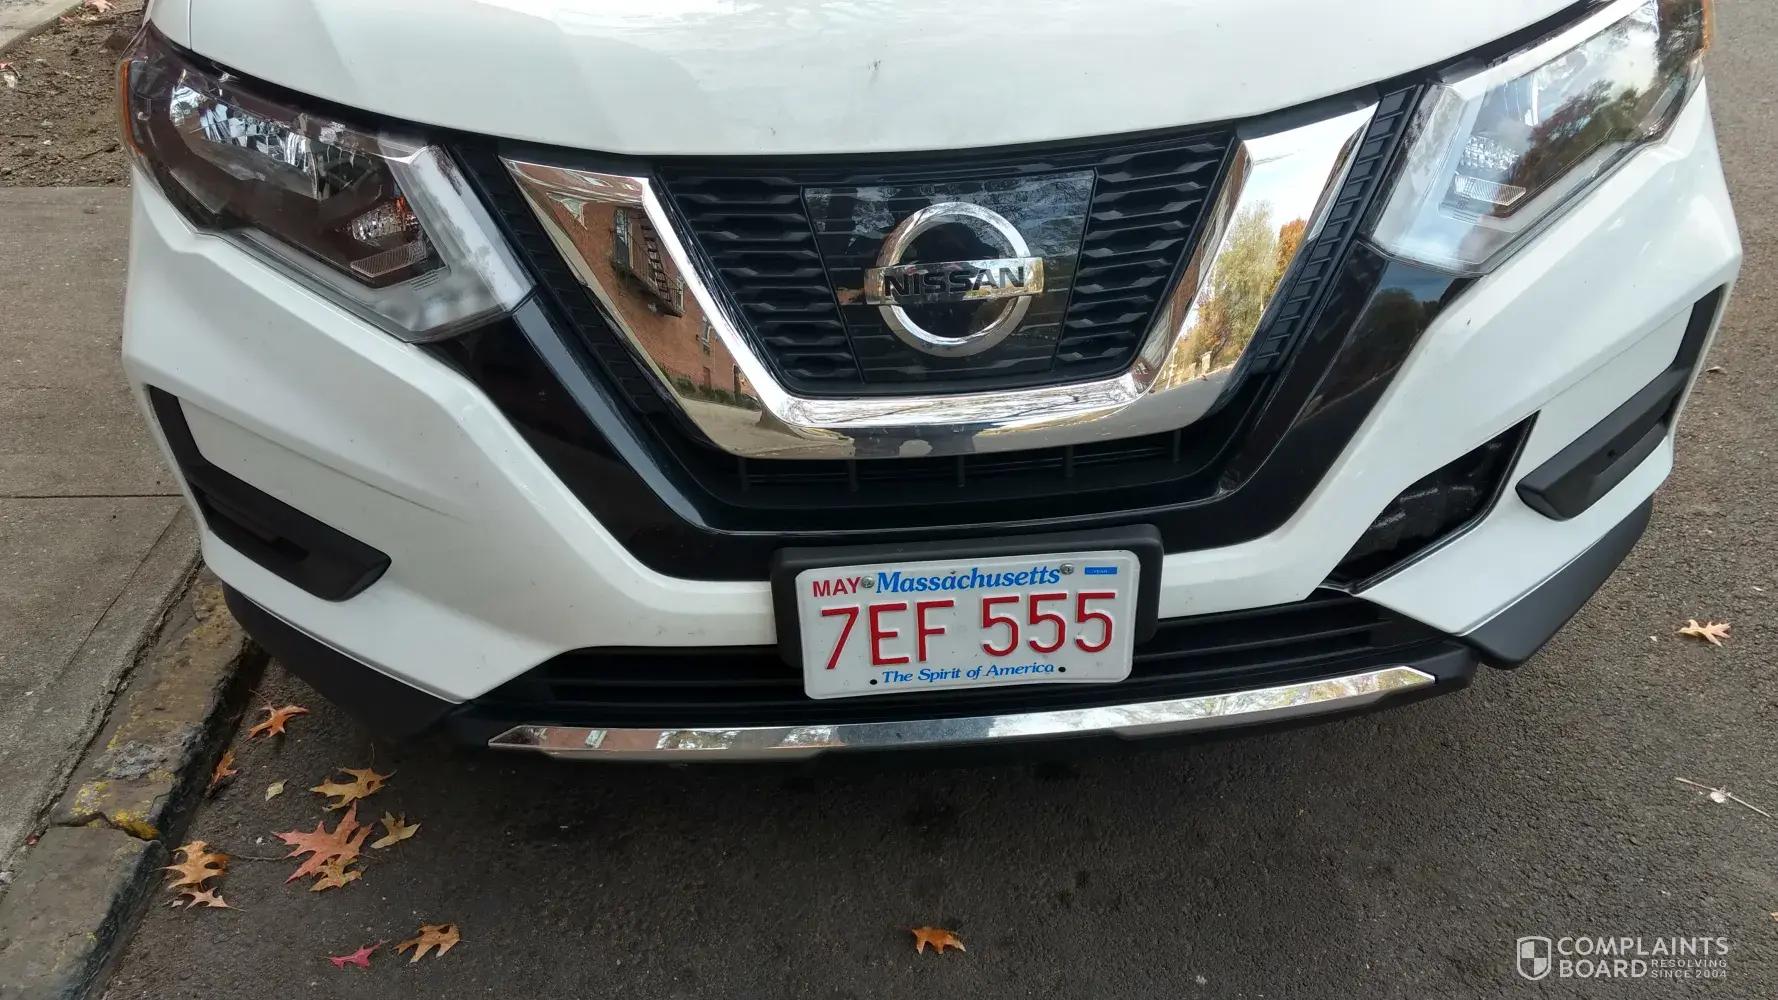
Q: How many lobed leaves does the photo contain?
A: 12